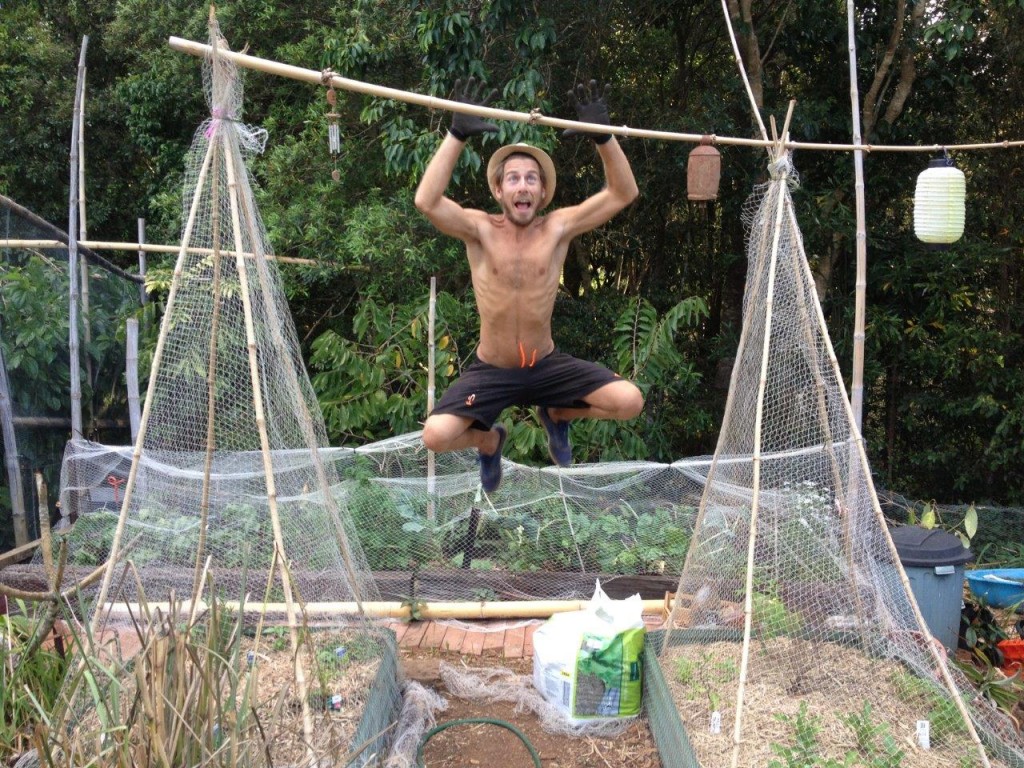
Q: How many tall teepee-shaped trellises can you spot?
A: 2